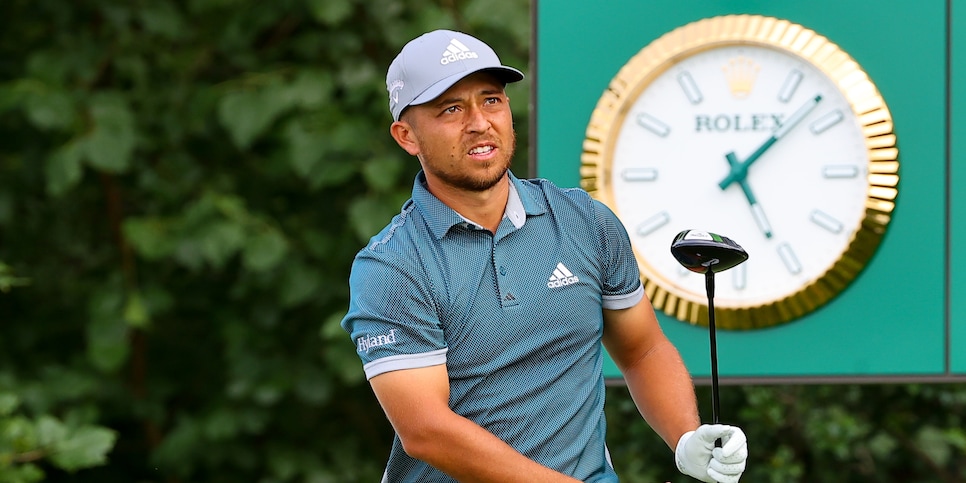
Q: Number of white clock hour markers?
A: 11